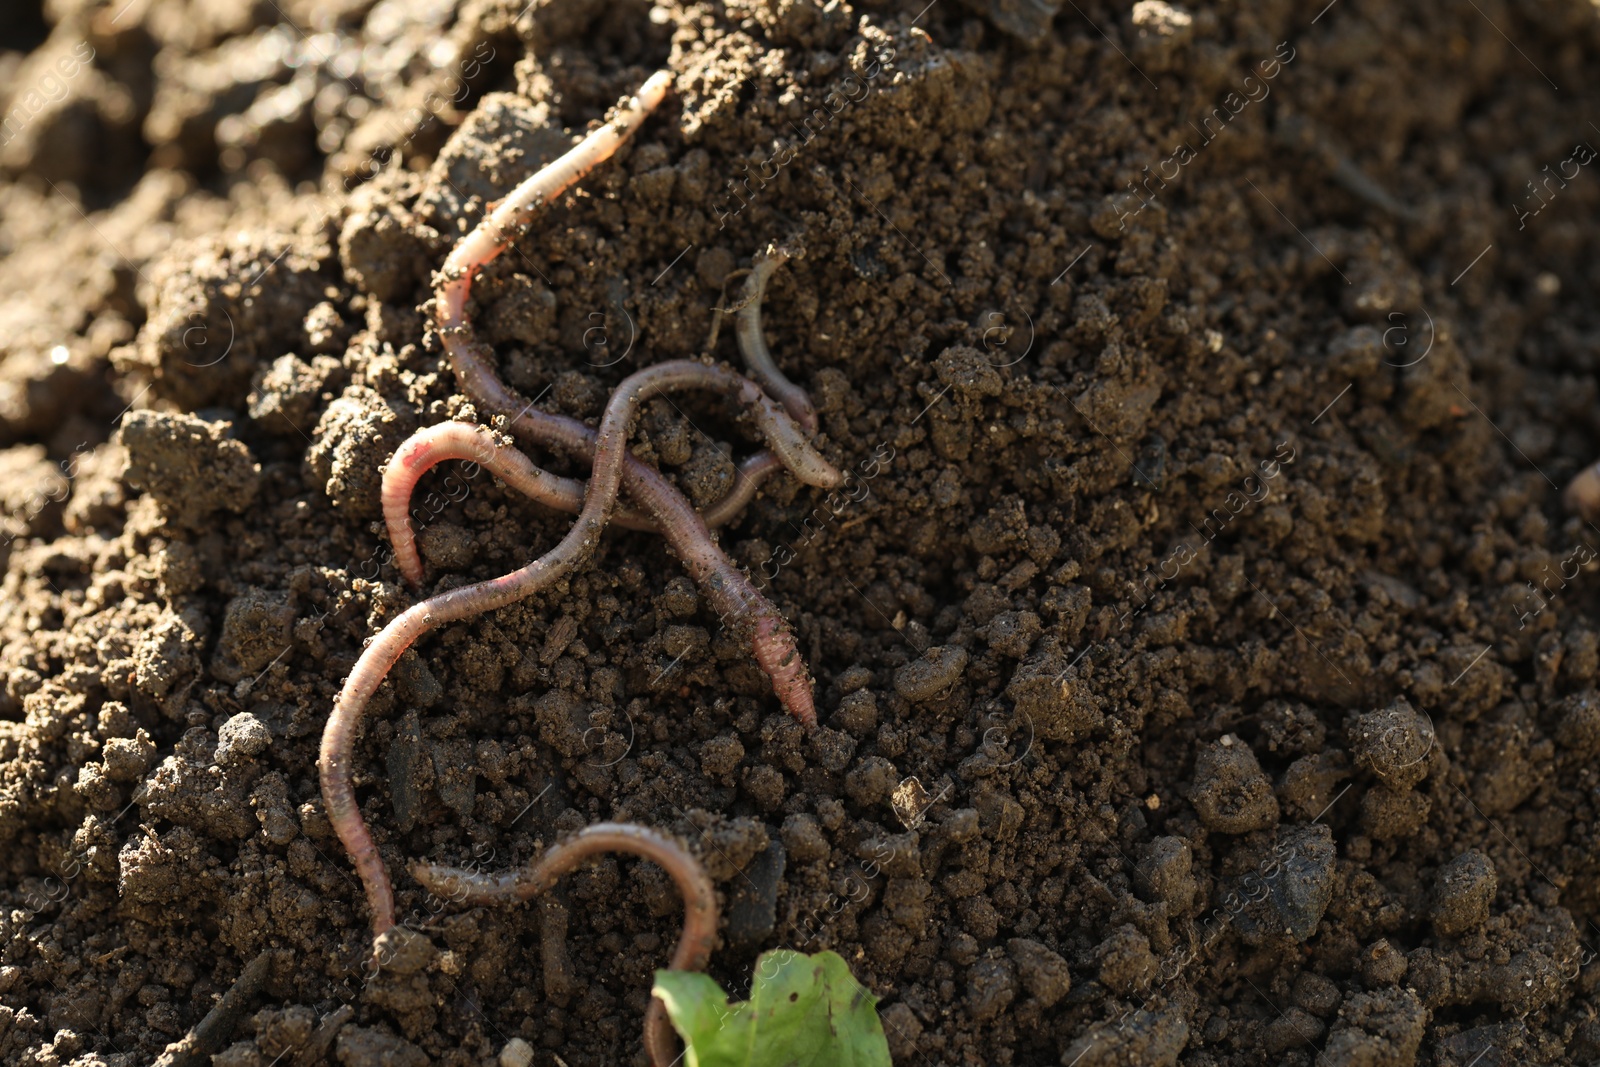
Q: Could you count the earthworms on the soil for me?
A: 4